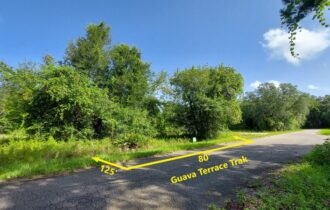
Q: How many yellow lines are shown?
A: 3